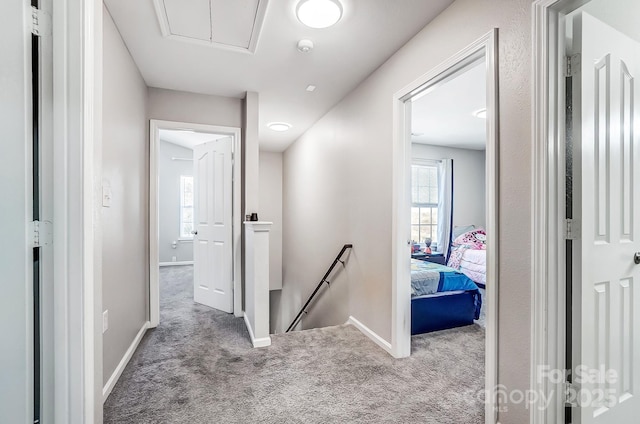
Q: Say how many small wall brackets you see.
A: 3